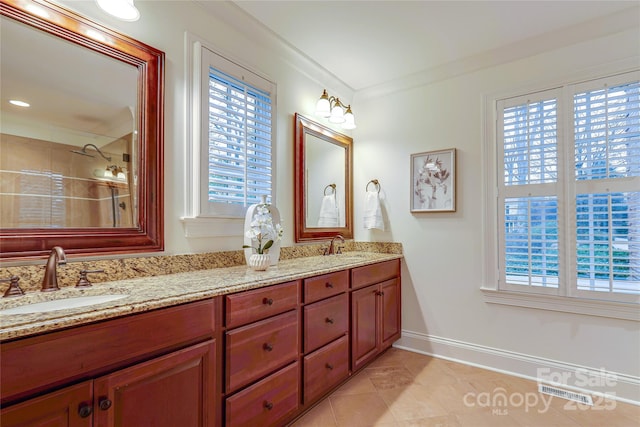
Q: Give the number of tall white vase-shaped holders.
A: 1